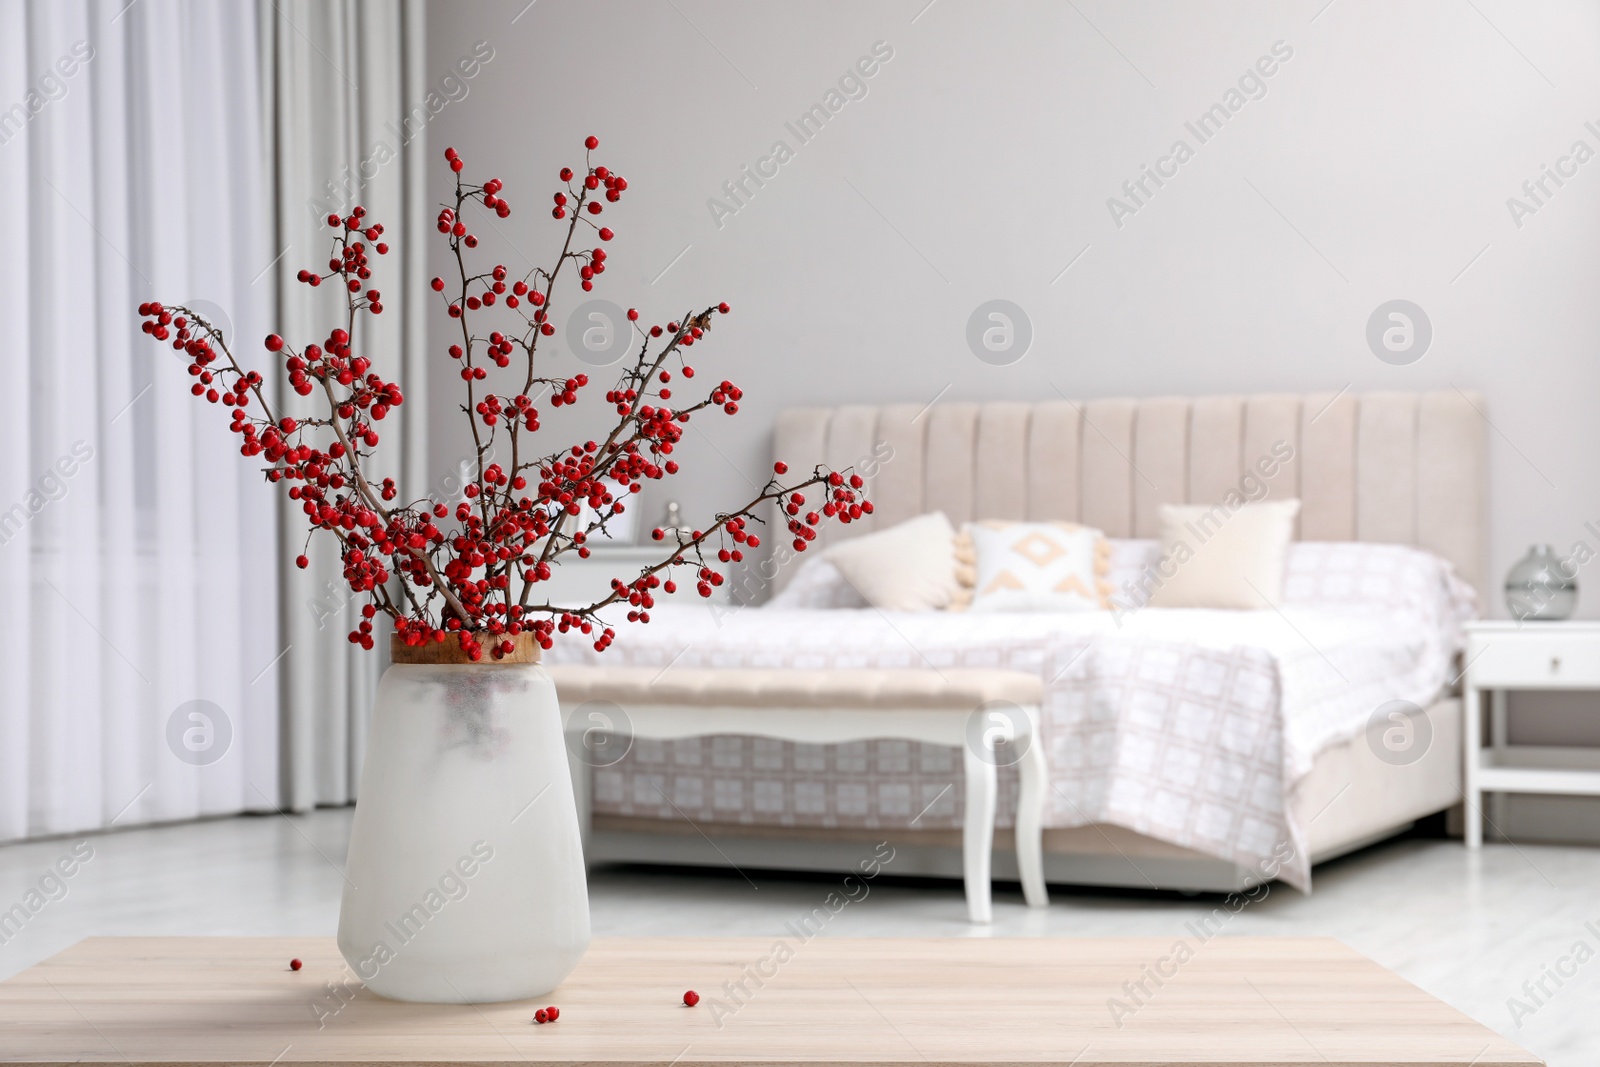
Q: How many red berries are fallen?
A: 4